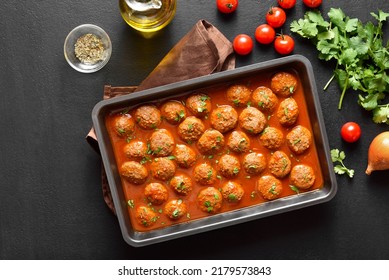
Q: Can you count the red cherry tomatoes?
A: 8